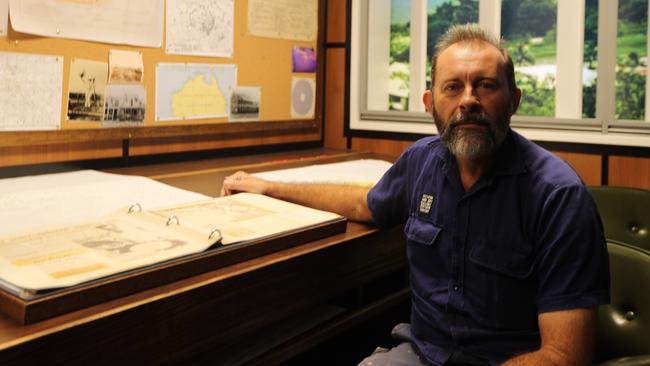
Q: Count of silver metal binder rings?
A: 3